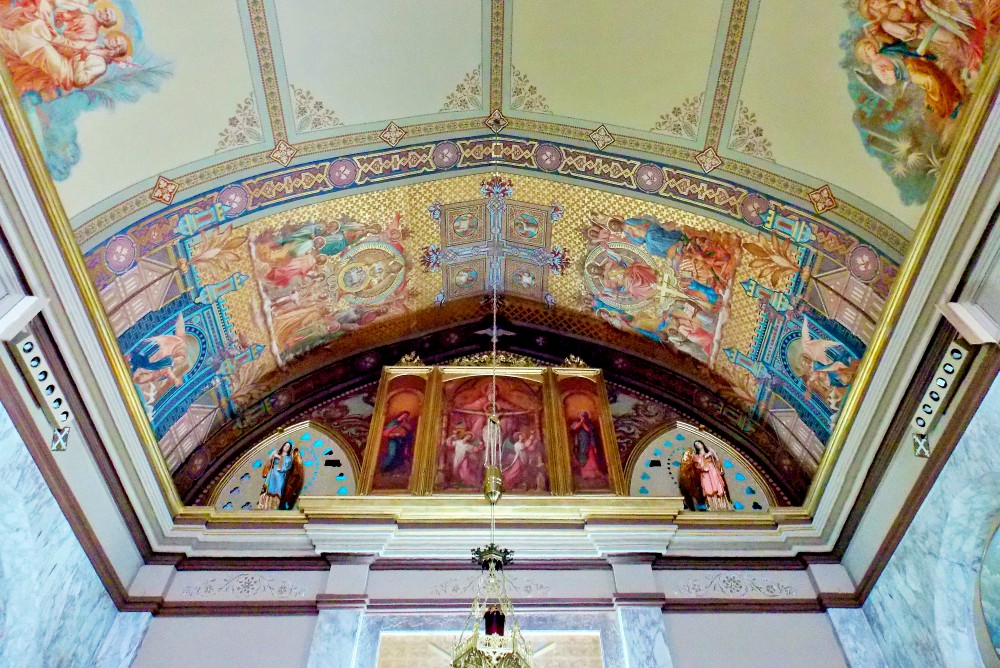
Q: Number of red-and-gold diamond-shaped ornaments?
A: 7